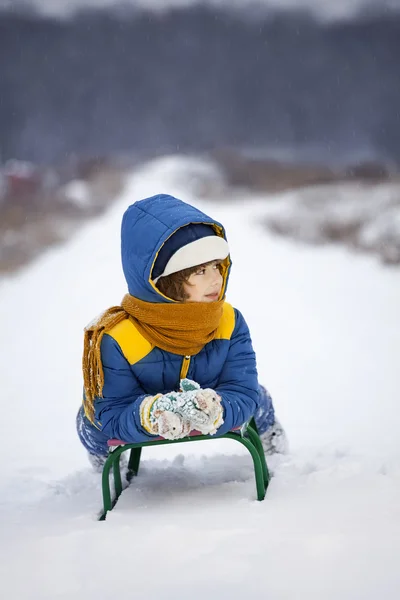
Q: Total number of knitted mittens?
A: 2